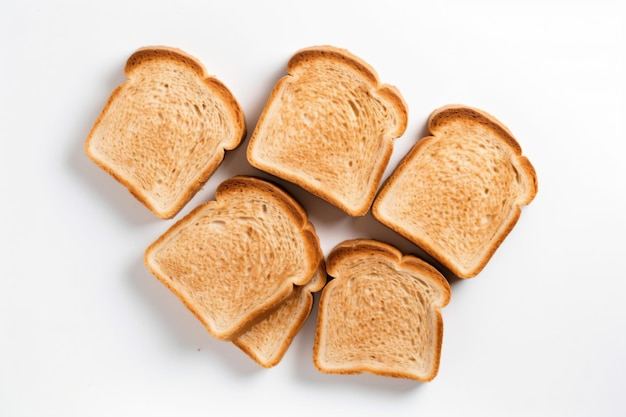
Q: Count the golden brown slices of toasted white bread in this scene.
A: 6